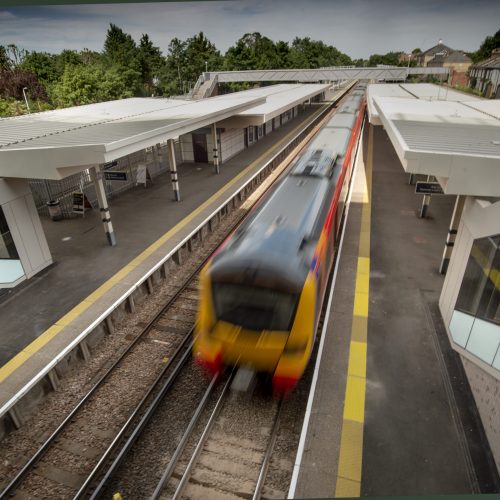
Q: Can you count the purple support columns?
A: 0